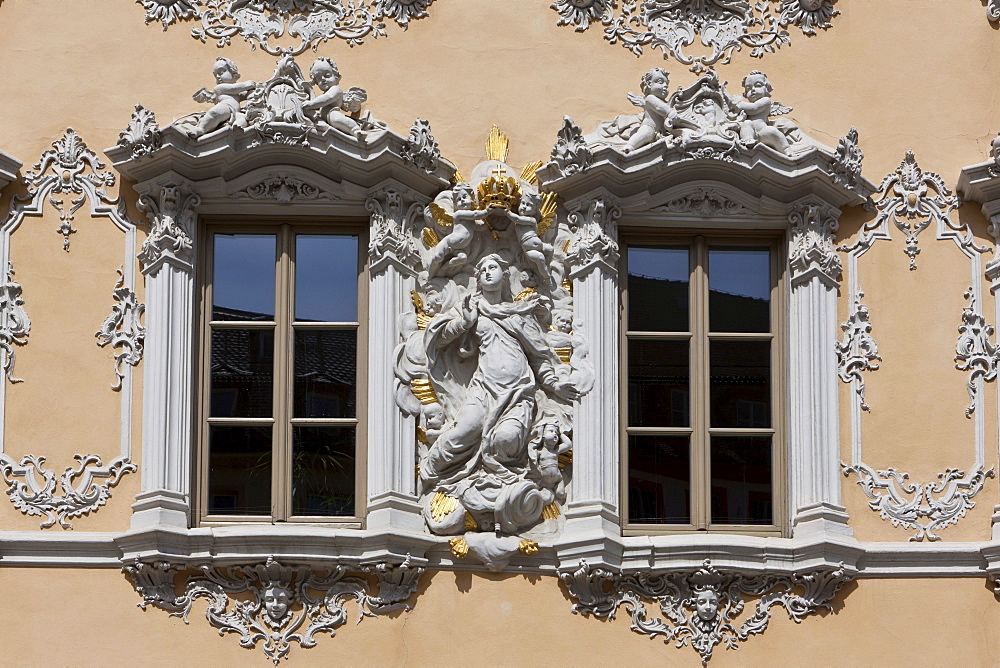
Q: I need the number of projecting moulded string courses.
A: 1